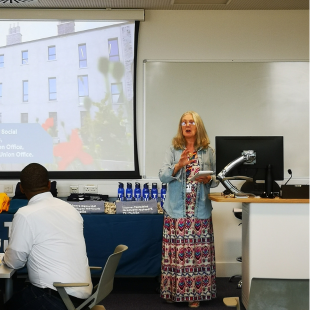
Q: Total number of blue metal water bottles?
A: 6